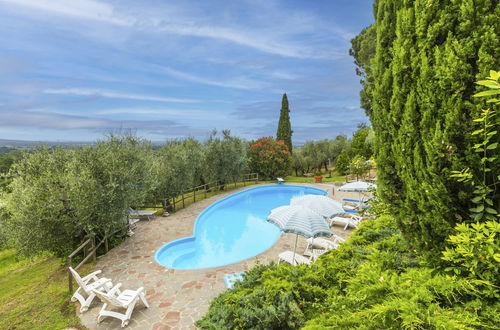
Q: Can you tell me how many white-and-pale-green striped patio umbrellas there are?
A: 3